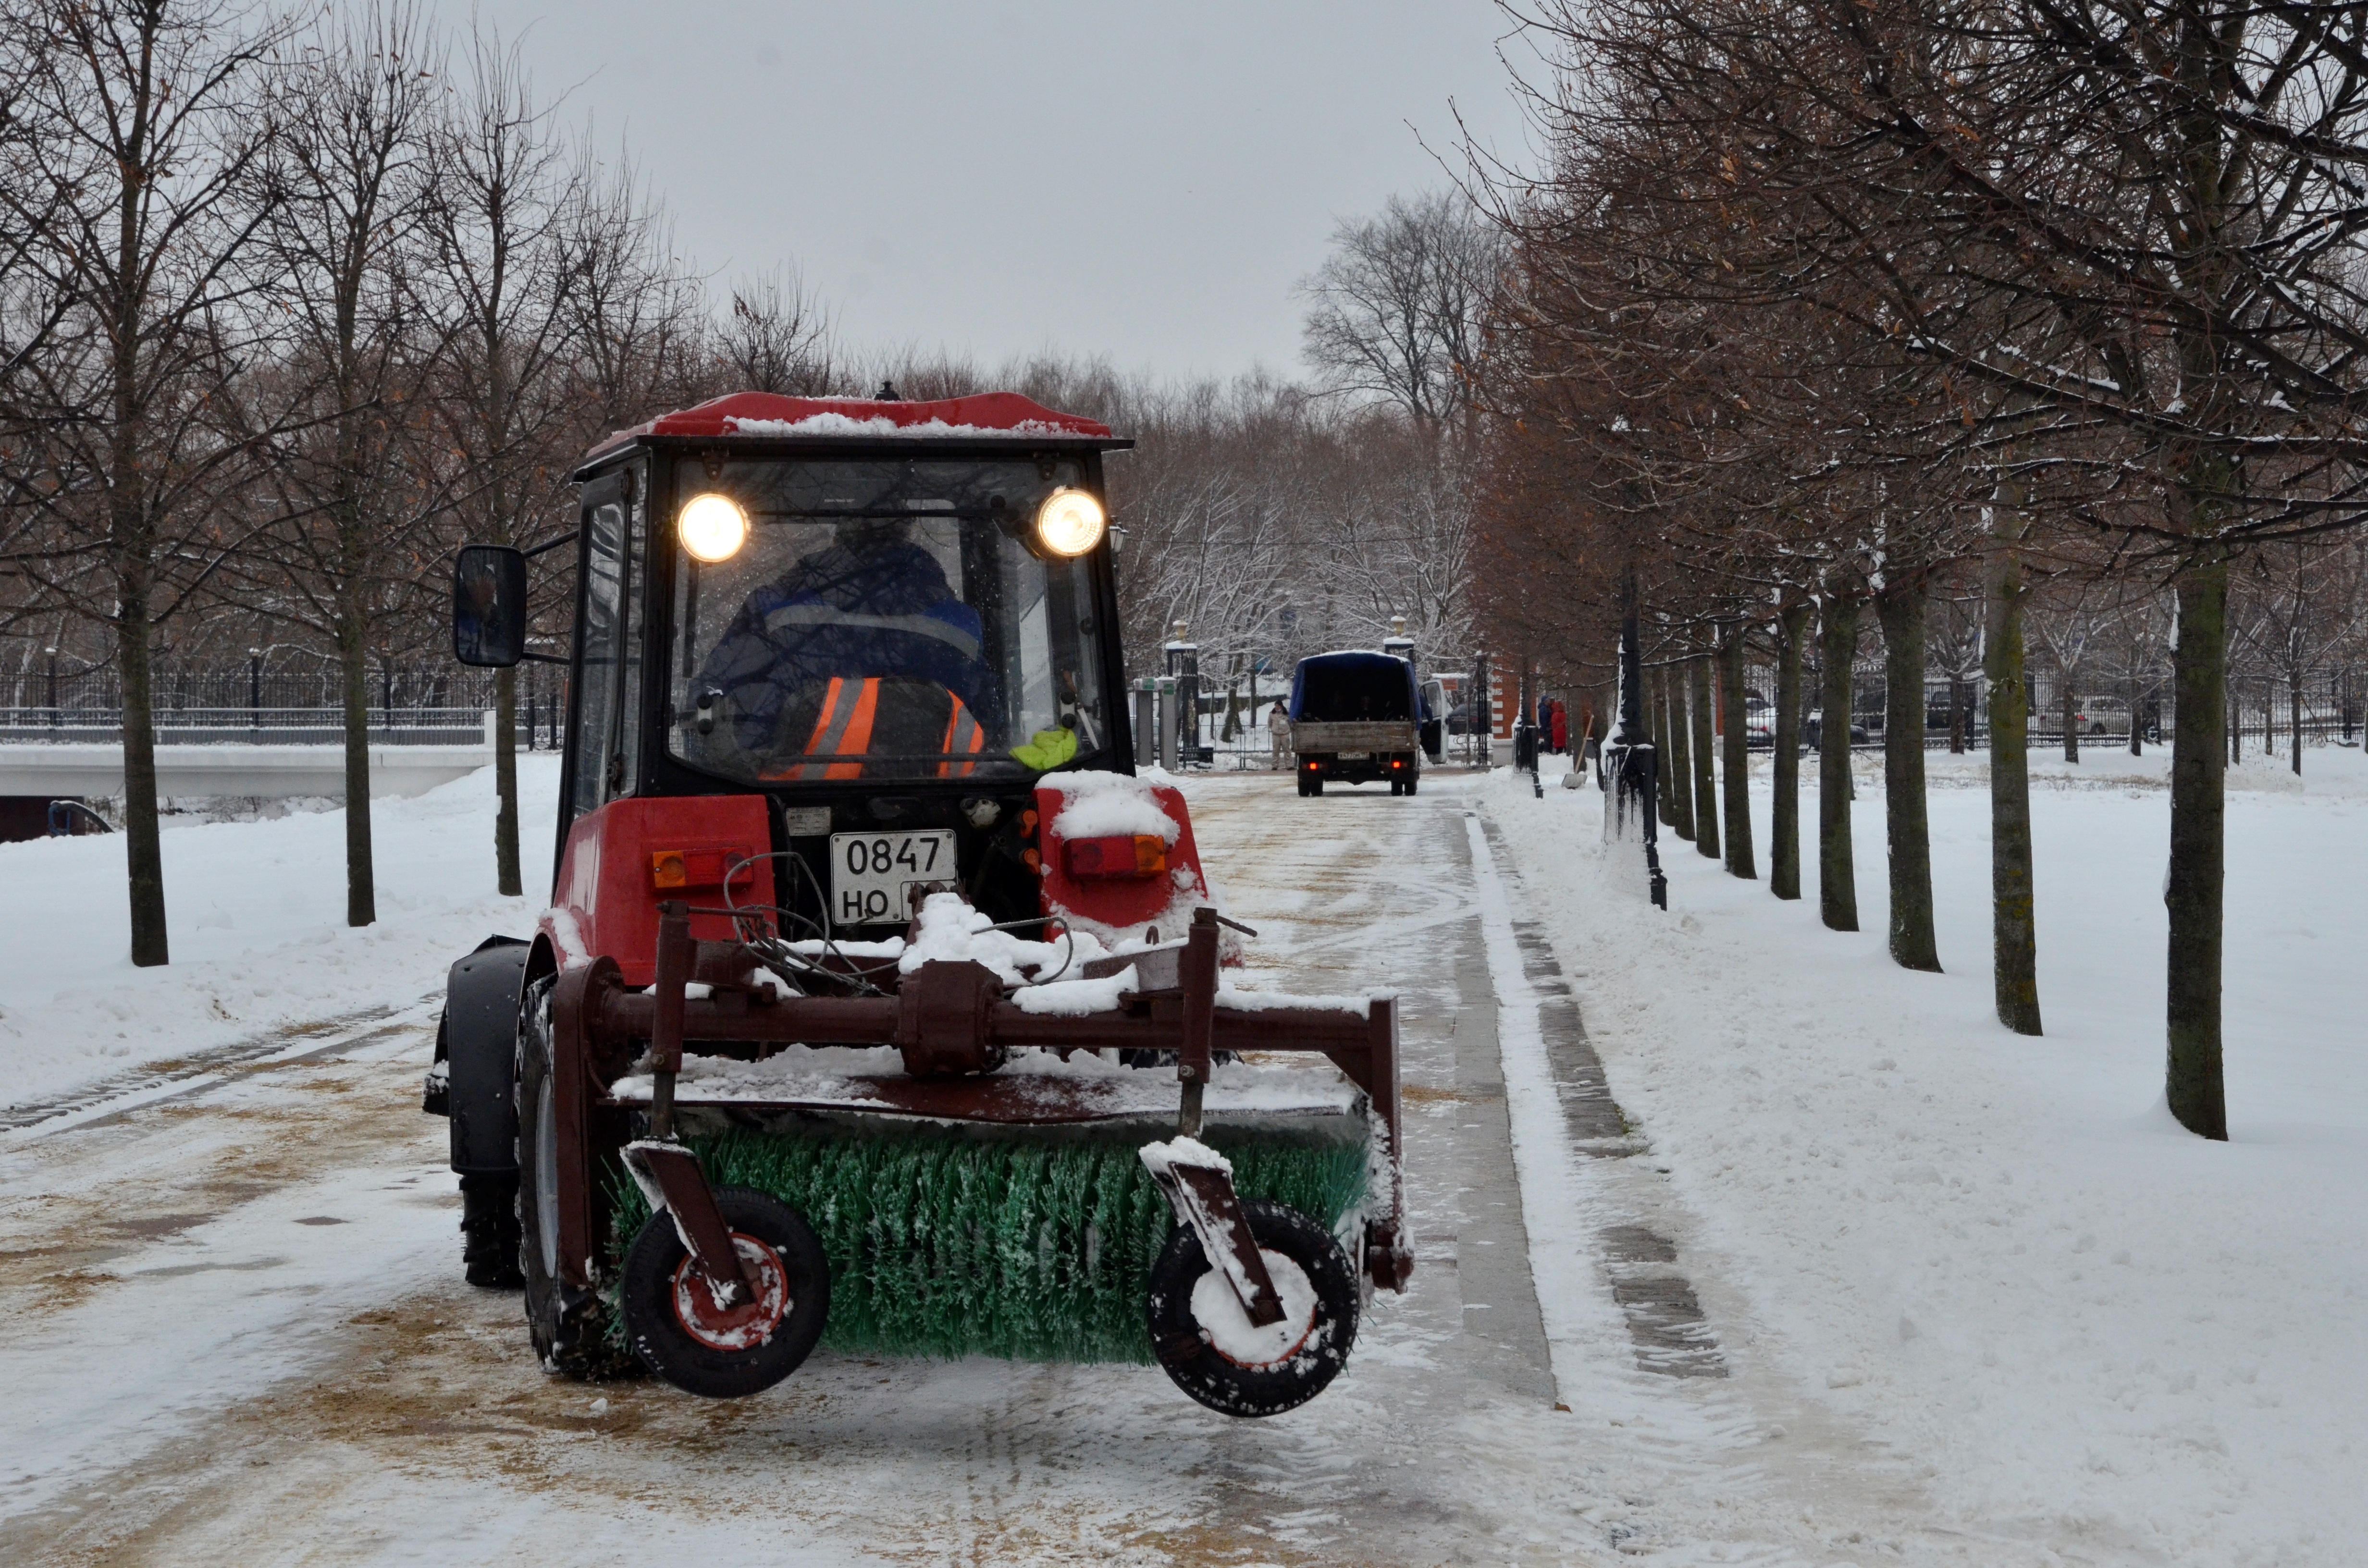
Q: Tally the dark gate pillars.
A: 2